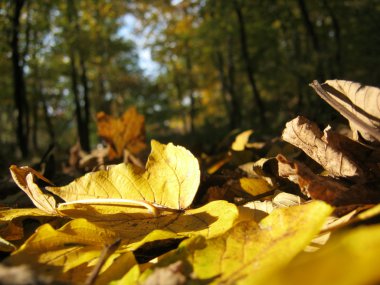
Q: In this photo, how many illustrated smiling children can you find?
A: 0